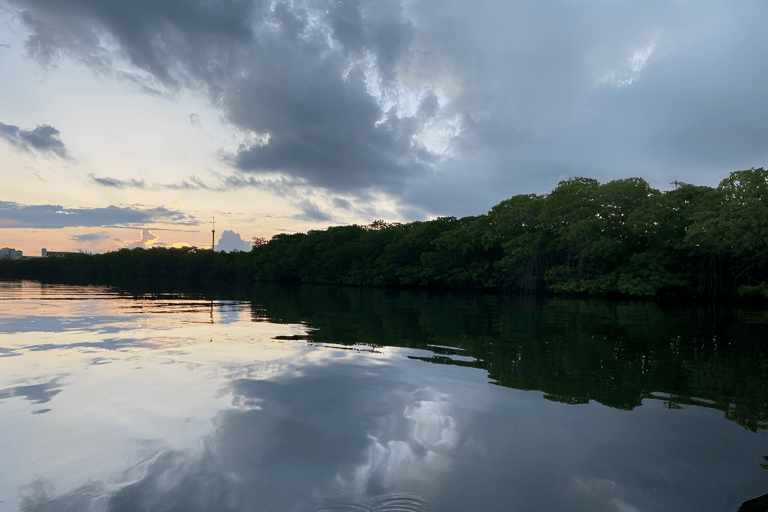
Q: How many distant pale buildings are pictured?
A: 2